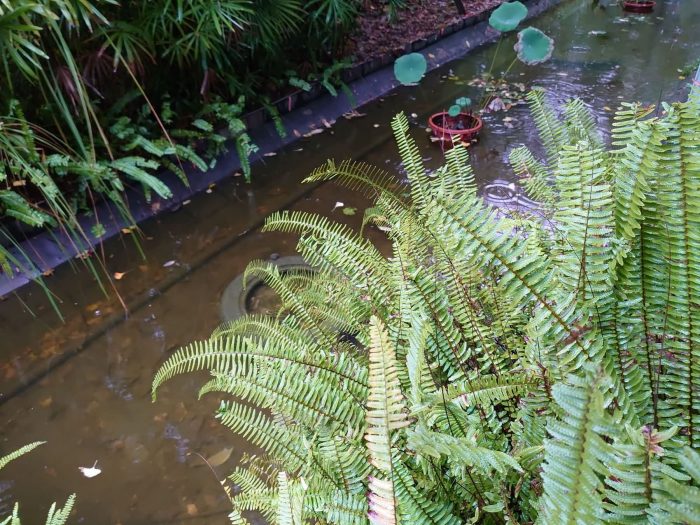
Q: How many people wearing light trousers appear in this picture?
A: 0